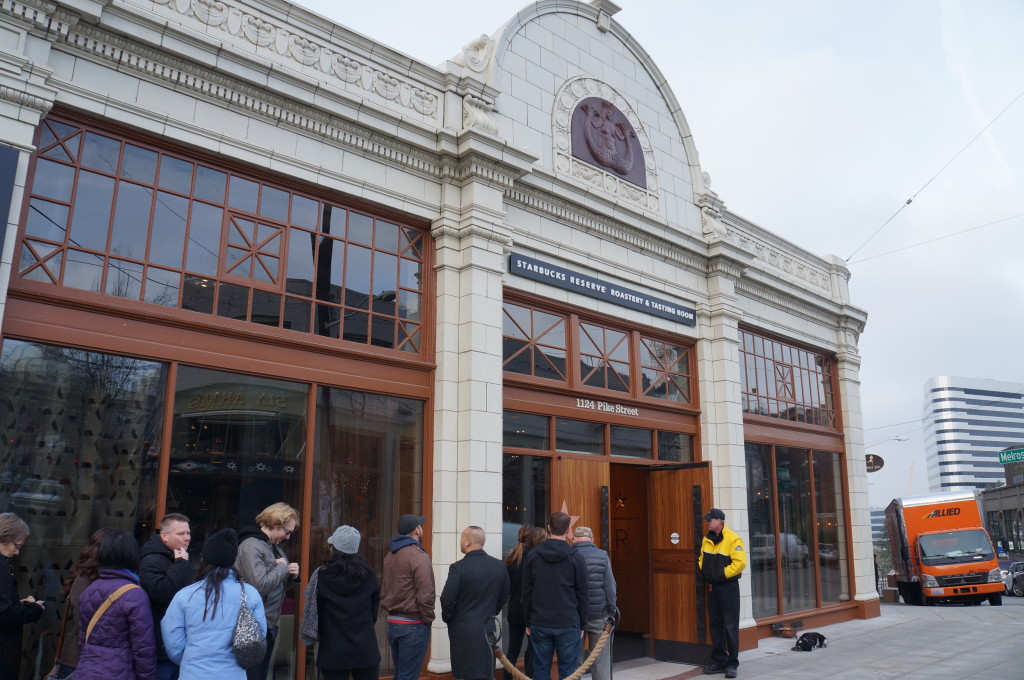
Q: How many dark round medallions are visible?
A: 1